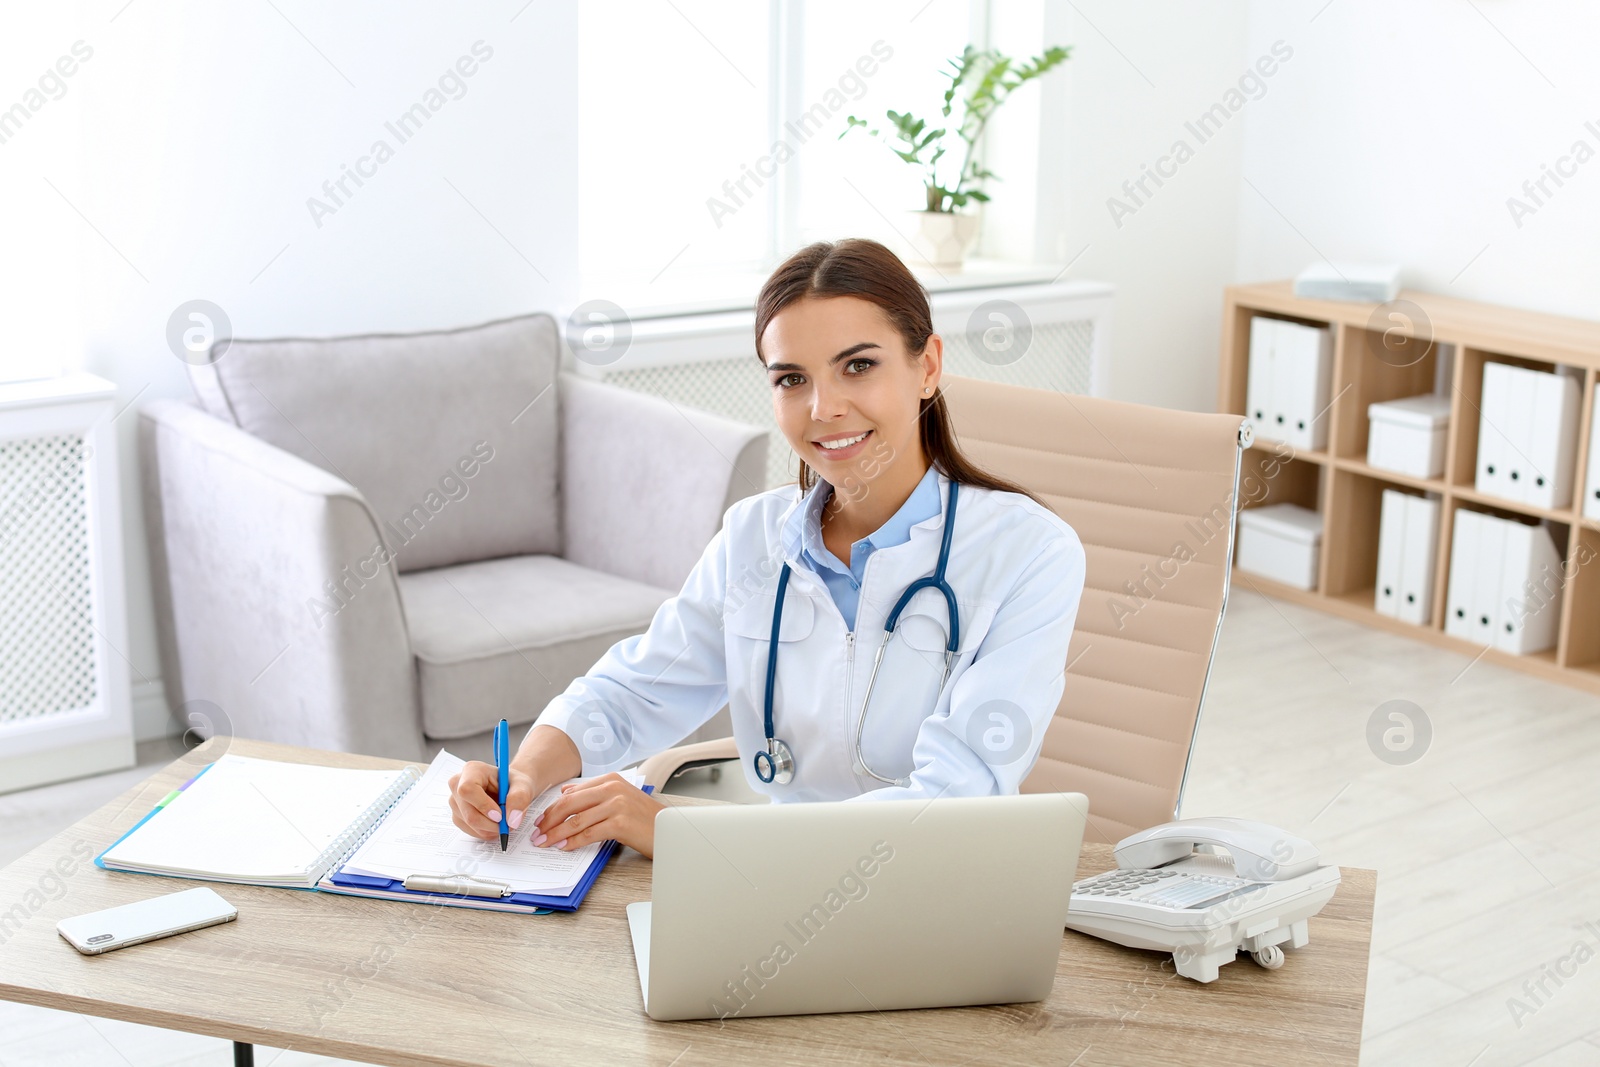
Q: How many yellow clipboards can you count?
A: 0